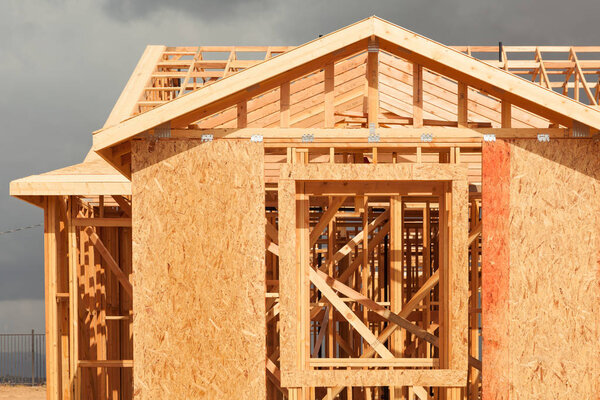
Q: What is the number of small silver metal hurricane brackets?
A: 7